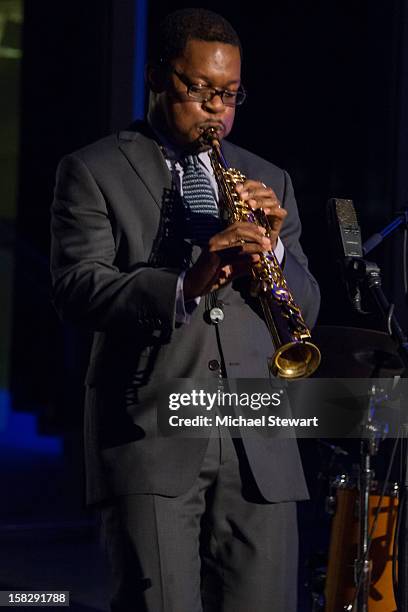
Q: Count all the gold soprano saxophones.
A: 1